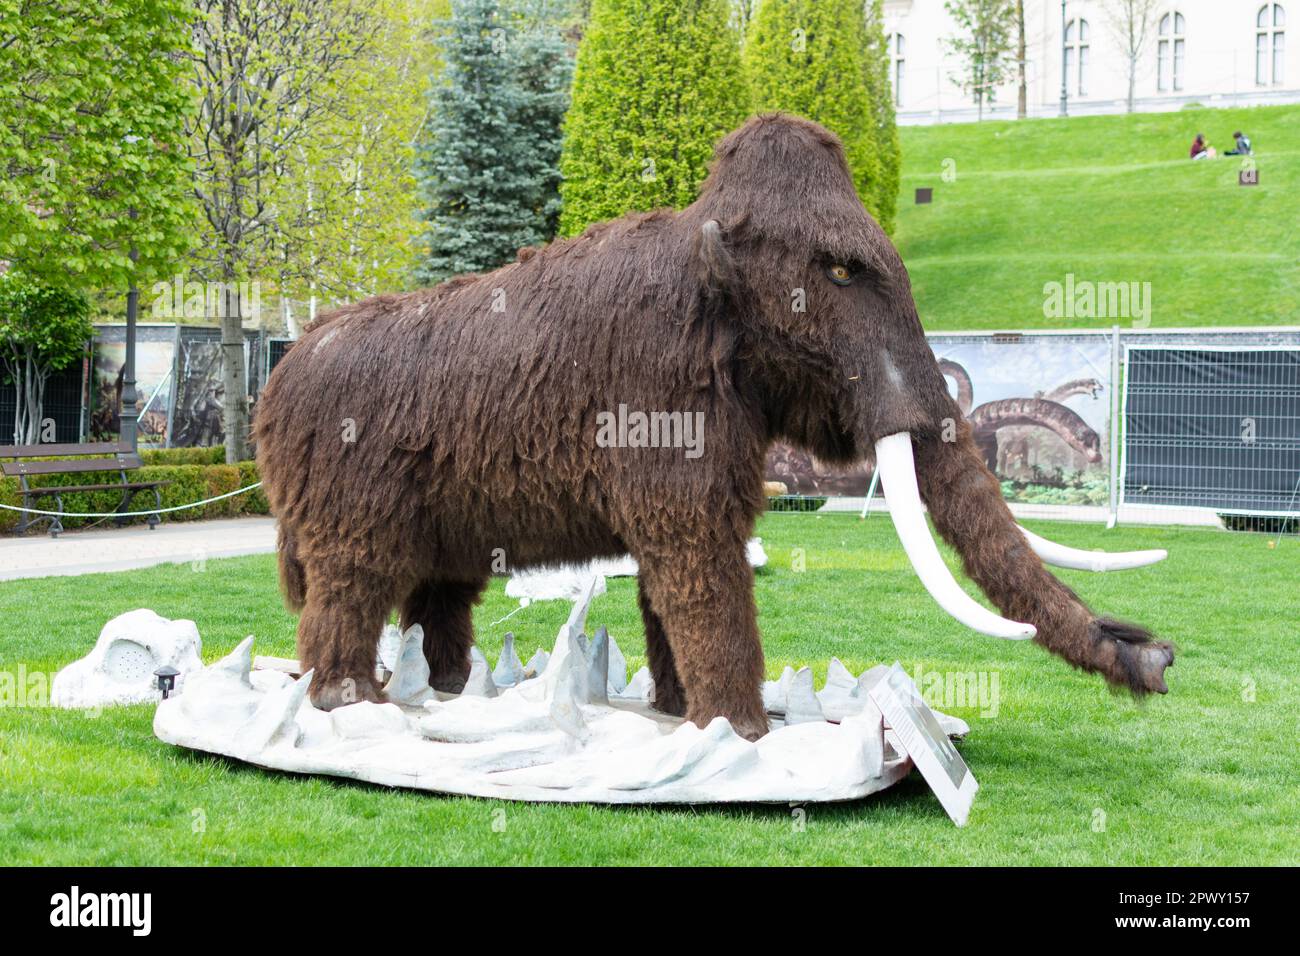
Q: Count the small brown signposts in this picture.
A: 2